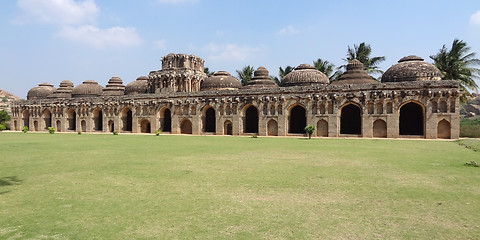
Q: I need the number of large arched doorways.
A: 11